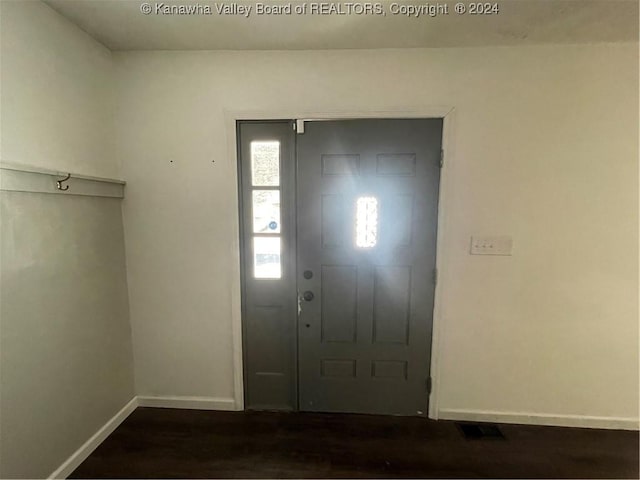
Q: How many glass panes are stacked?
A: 3